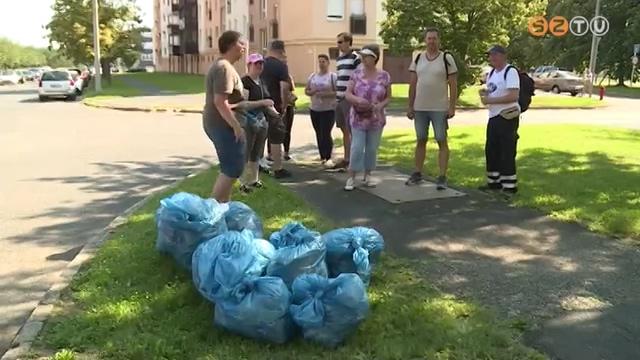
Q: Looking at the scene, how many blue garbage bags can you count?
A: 7